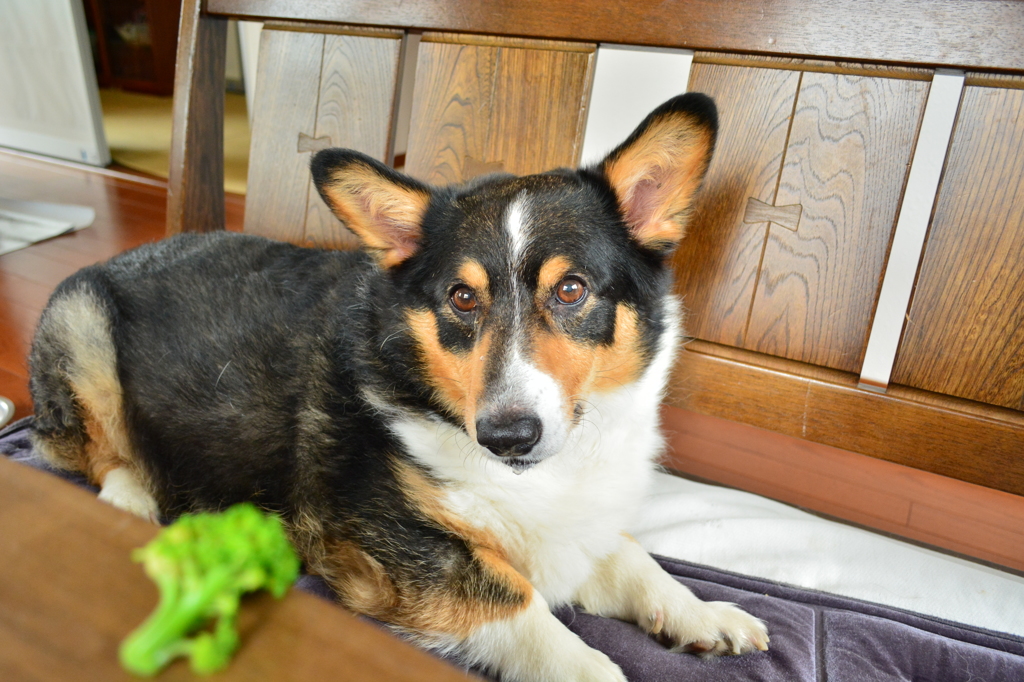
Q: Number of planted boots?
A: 0